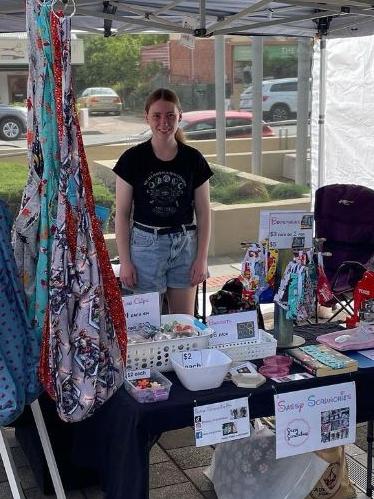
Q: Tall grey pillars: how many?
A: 3